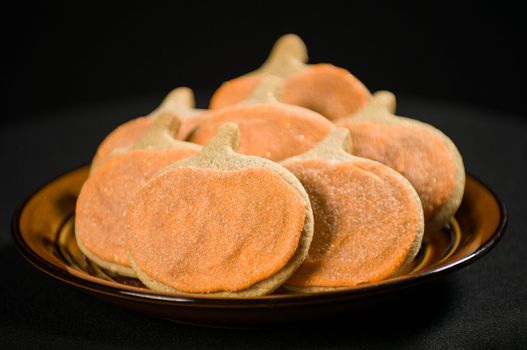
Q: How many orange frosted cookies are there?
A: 7